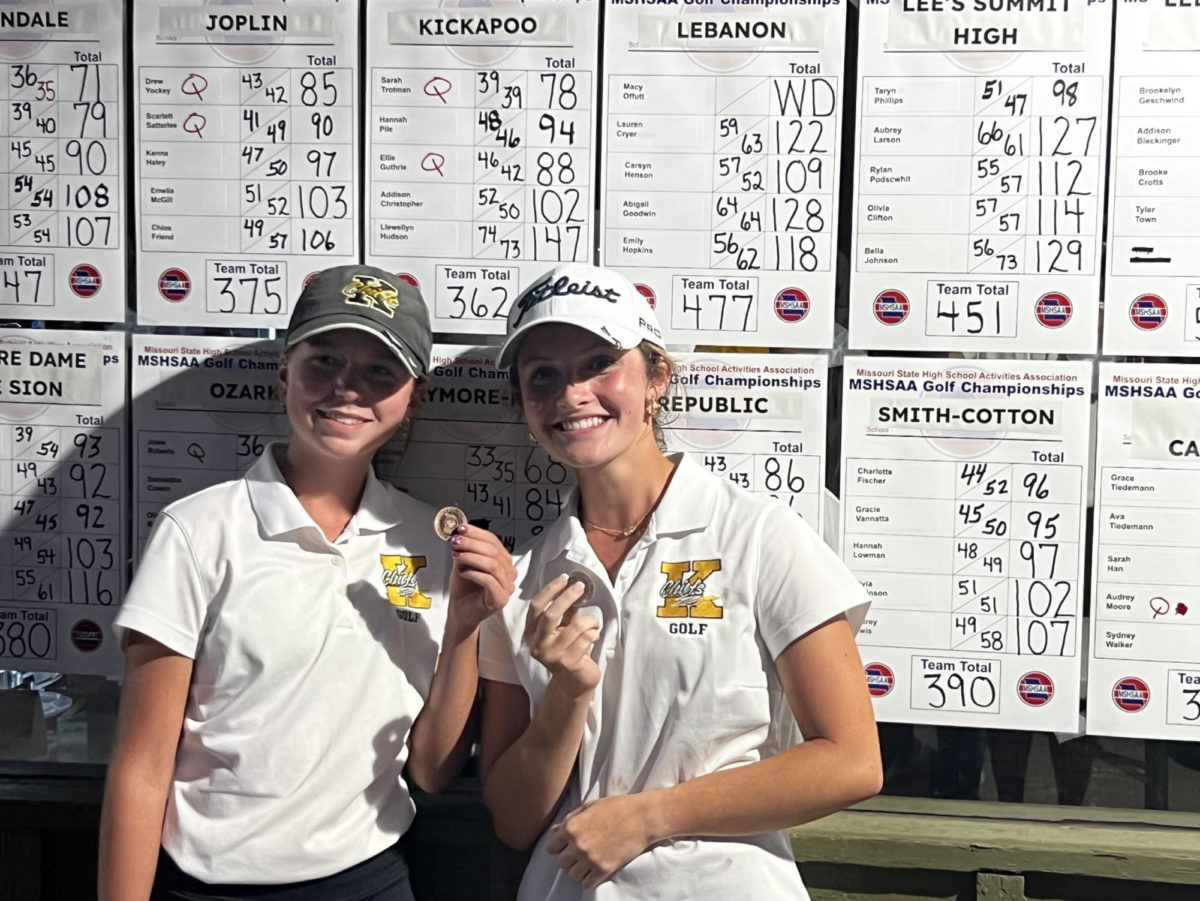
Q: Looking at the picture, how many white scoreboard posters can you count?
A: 12